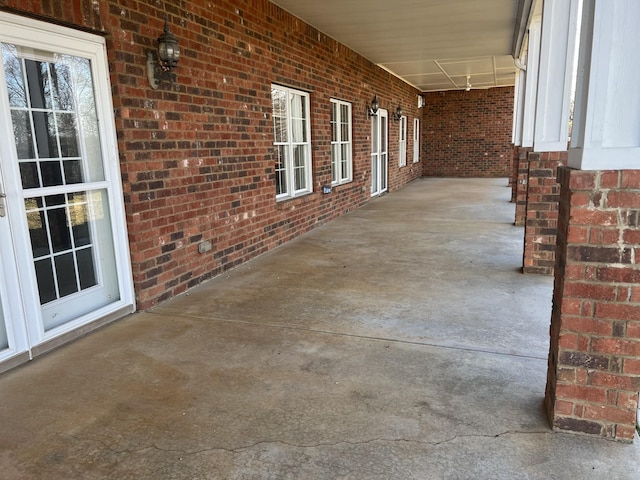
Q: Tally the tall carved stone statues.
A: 0